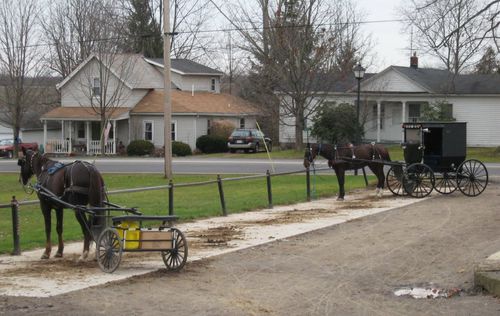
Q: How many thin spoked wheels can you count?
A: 6